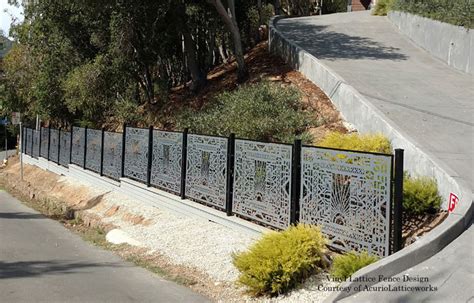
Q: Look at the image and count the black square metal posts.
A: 15